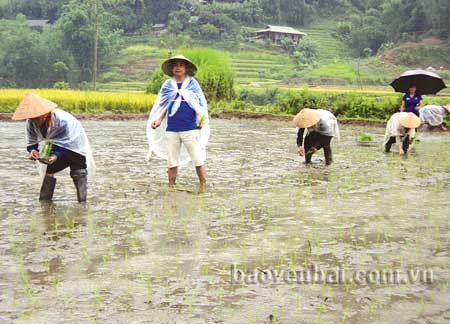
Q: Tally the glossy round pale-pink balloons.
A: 0